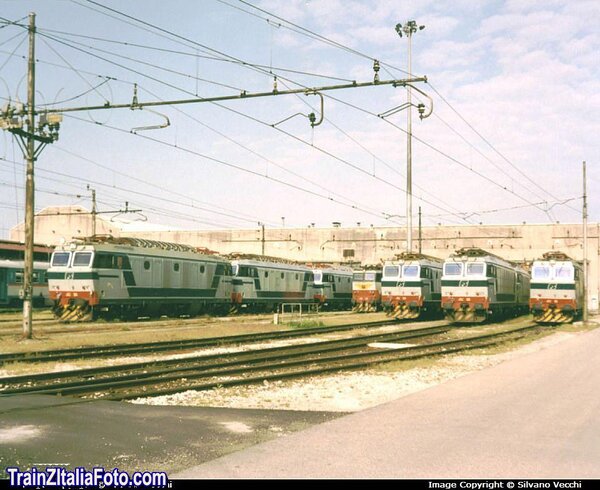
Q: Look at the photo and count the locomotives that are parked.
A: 7